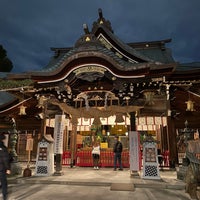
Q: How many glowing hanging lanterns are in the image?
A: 2